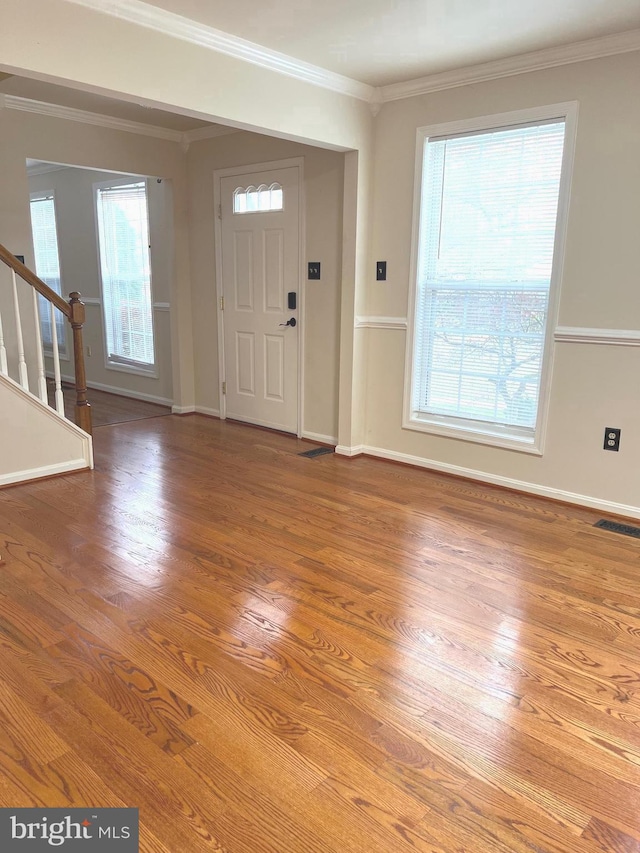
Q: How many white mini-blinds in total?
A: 3